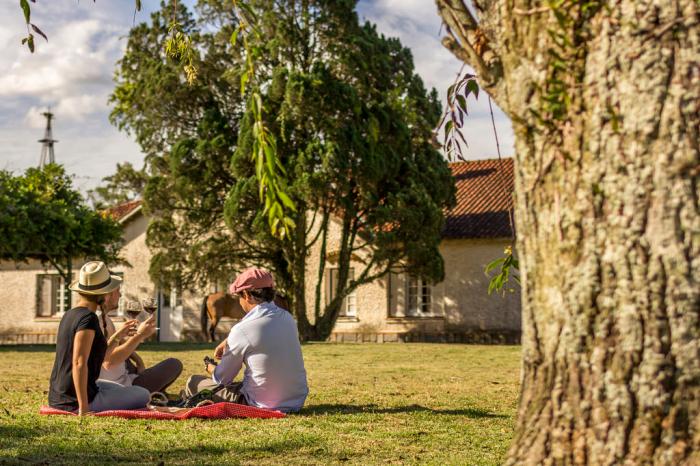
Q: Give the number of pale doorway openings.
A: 1